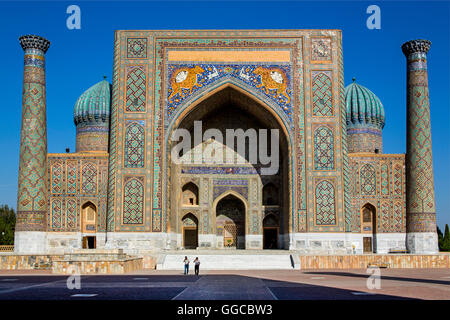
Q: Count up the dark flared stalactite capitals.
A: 2